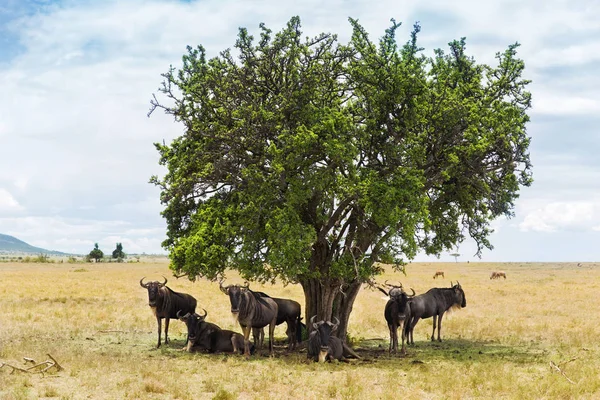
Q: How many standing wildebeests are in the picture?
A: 5